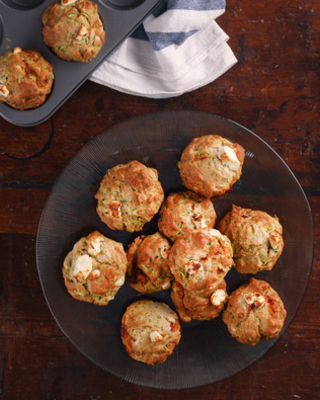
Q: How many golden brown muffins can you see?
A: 12